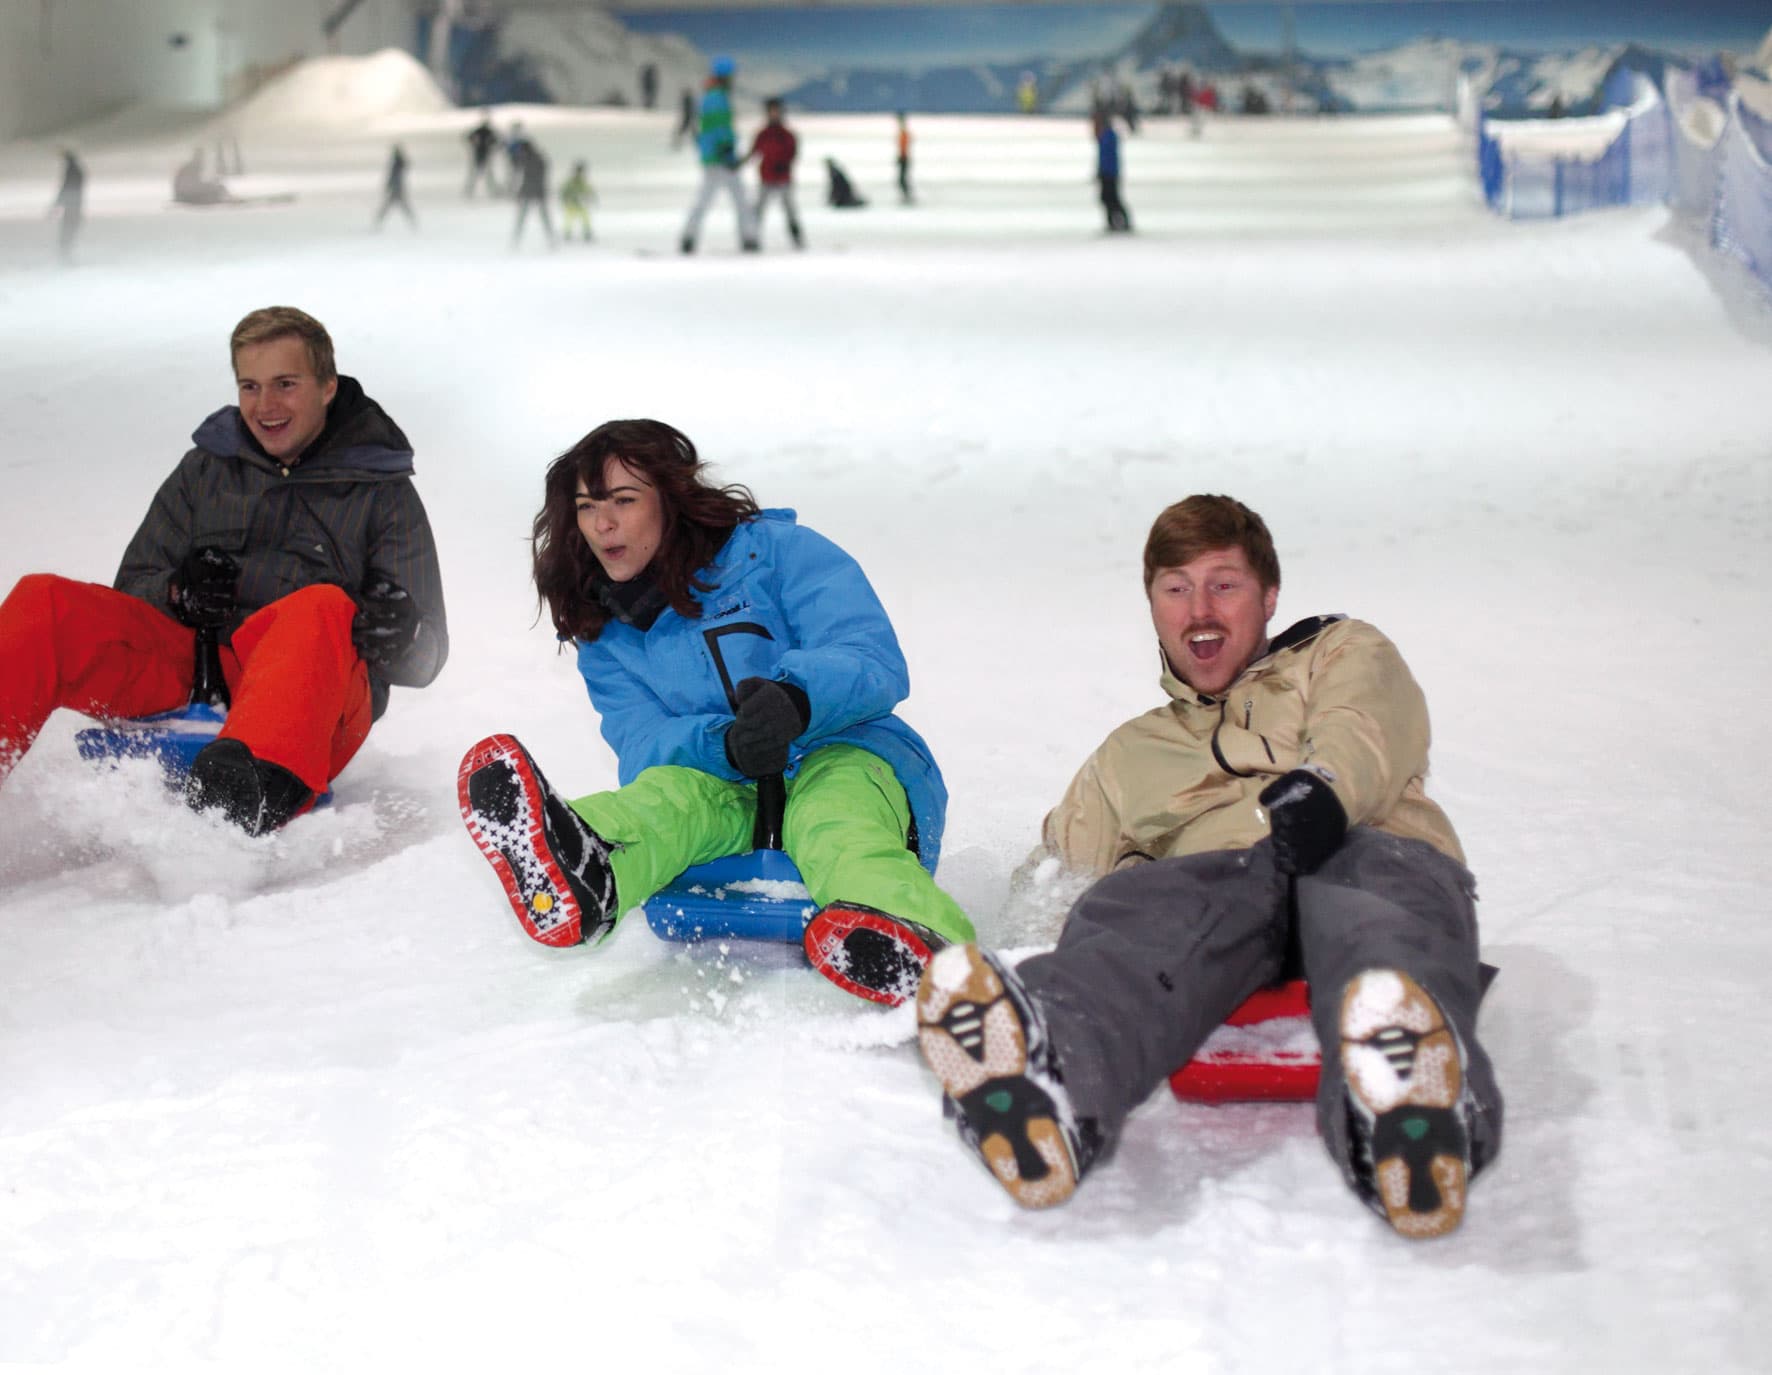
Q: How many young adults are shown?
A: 3